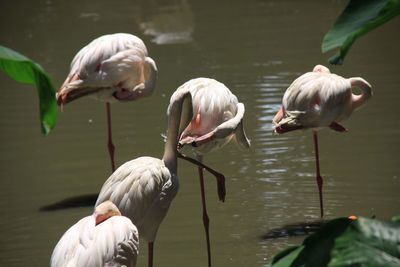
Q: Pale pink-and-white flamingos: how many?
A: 5